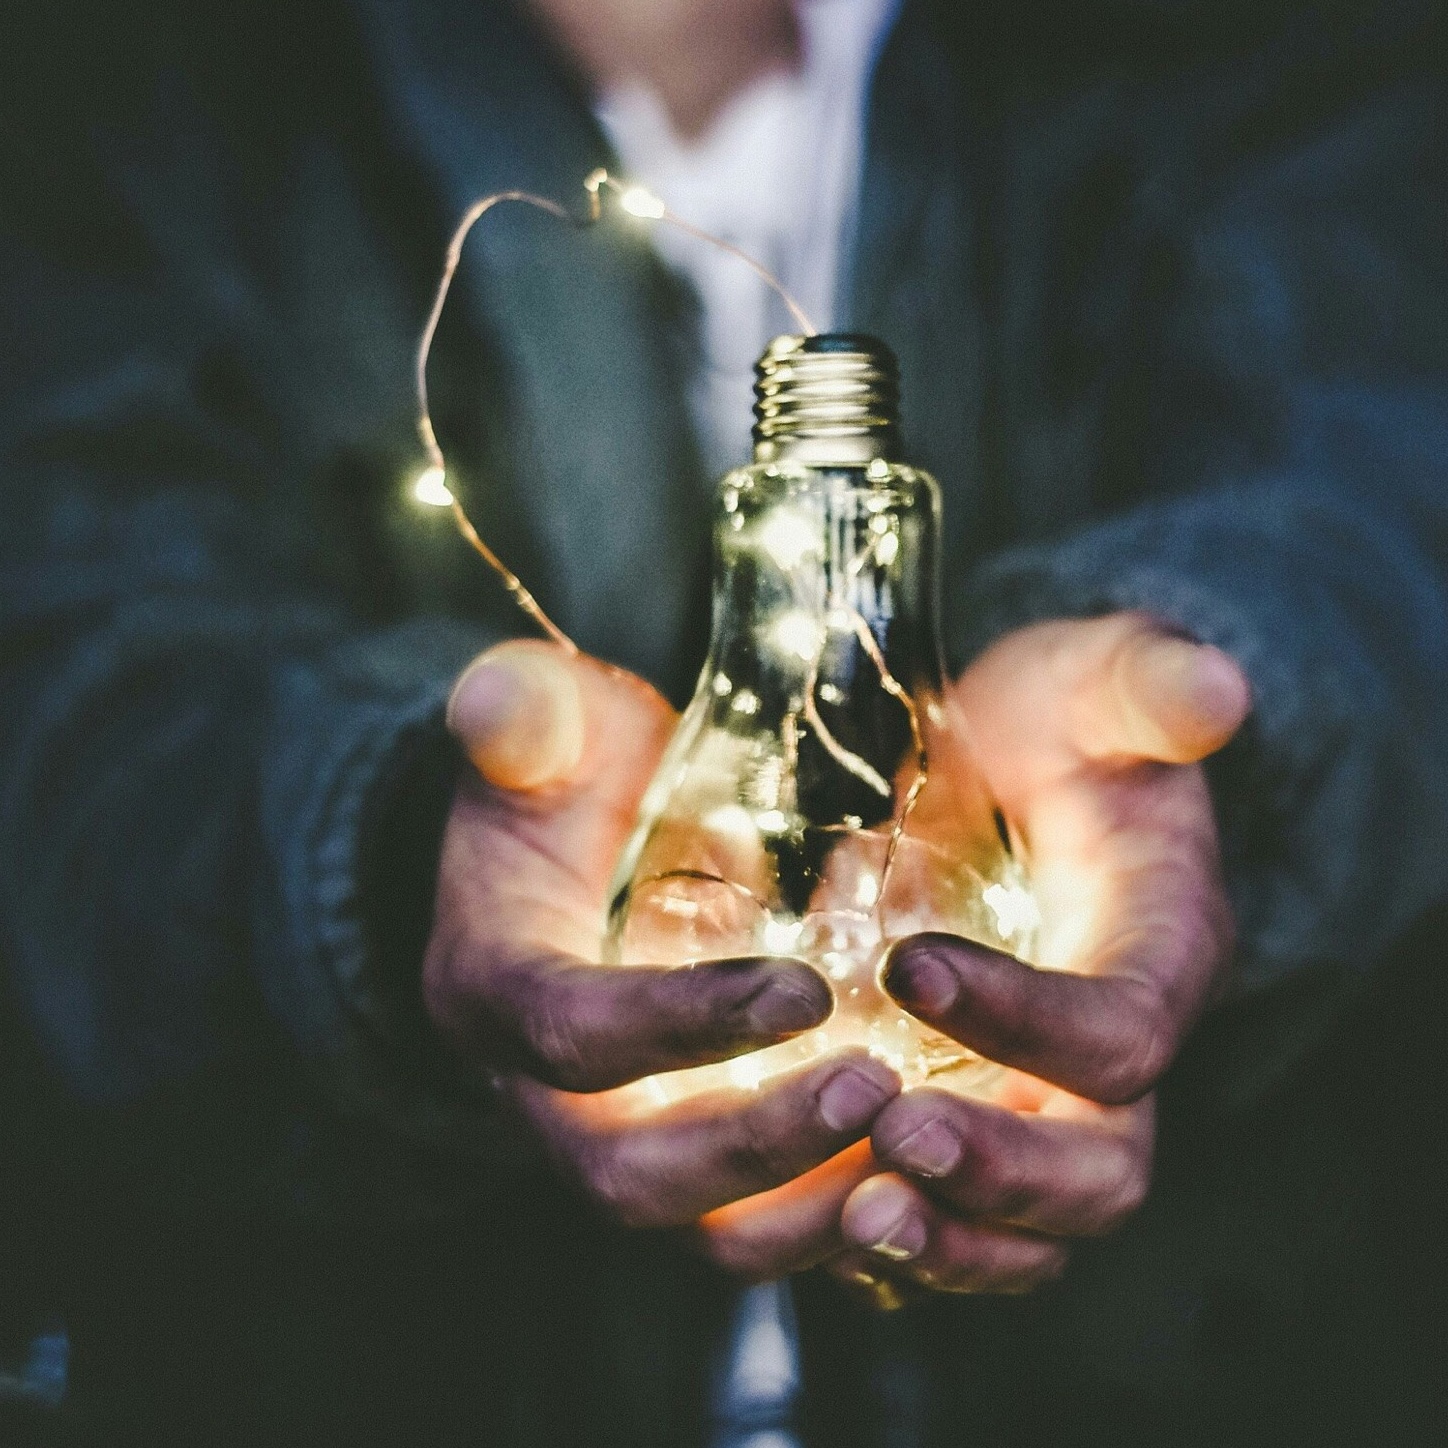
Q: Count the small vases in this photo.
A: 0